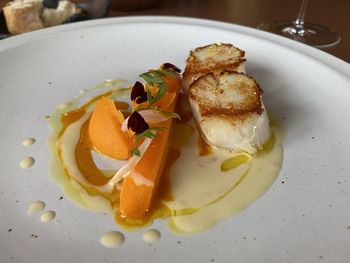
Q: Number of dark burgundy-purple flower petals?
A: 3